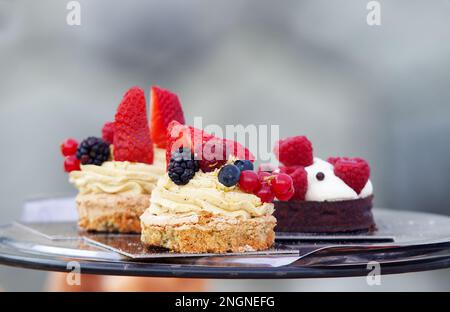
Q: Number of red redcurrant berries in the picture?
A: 7